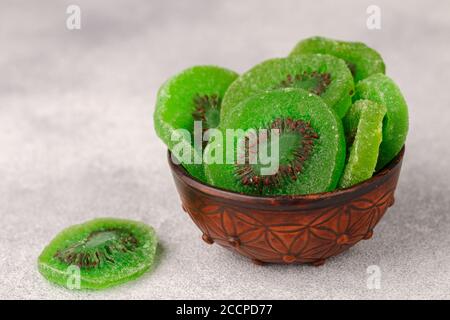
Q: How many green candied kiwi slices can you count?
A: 7